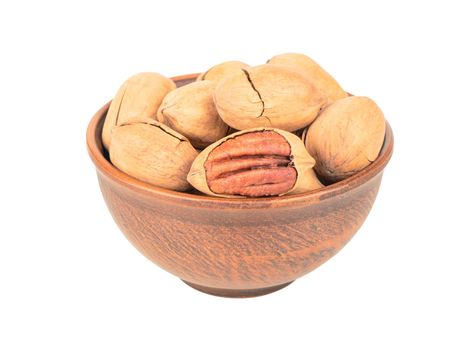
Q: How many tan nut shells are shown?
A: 8